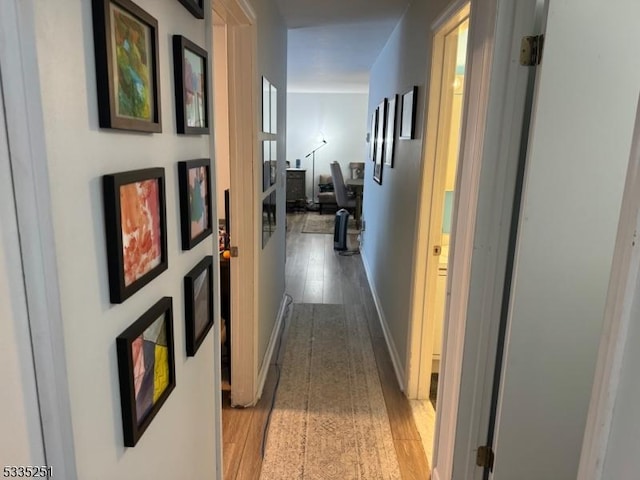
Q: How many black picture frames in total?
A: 11